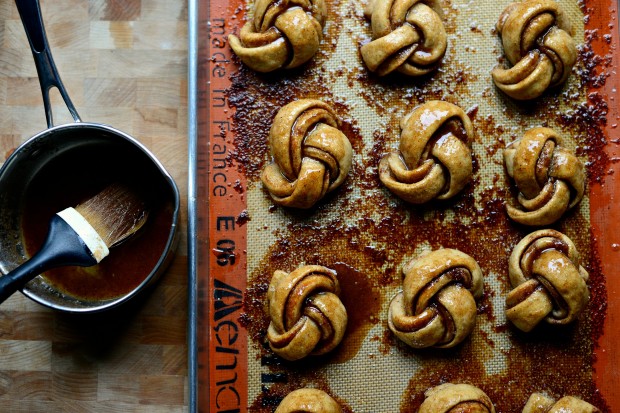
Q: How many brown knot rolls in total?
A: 12